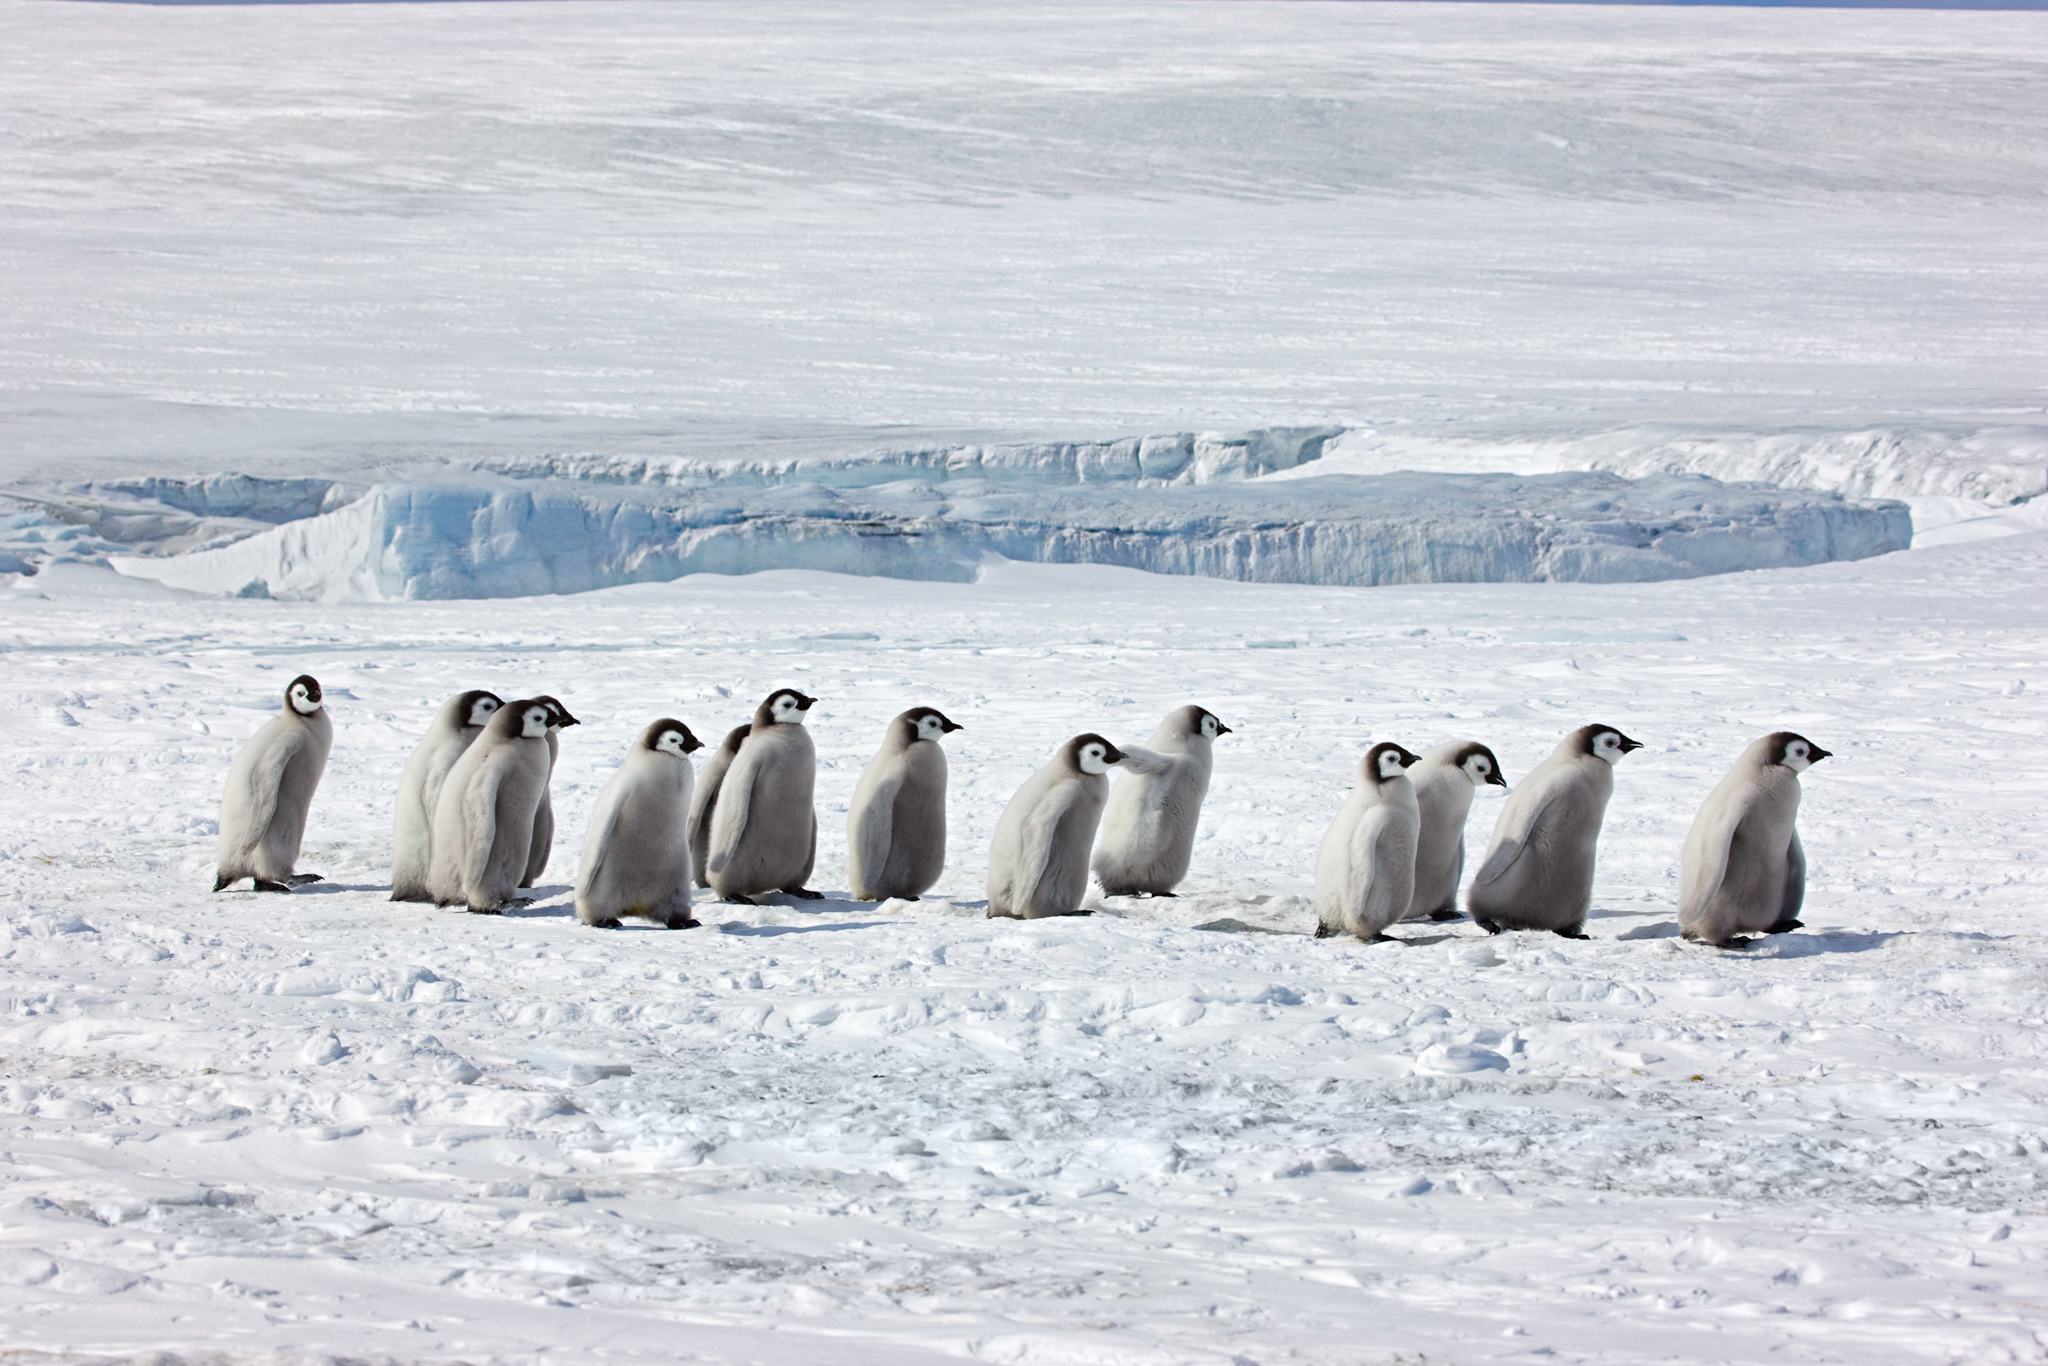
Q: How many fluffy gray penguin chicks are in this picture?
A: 14